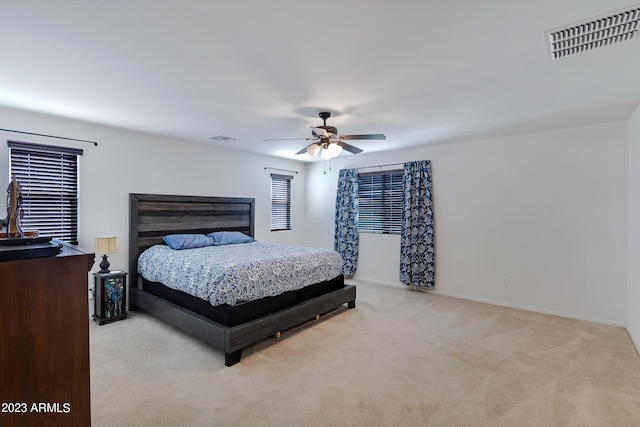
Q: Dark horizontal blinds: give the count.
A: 3